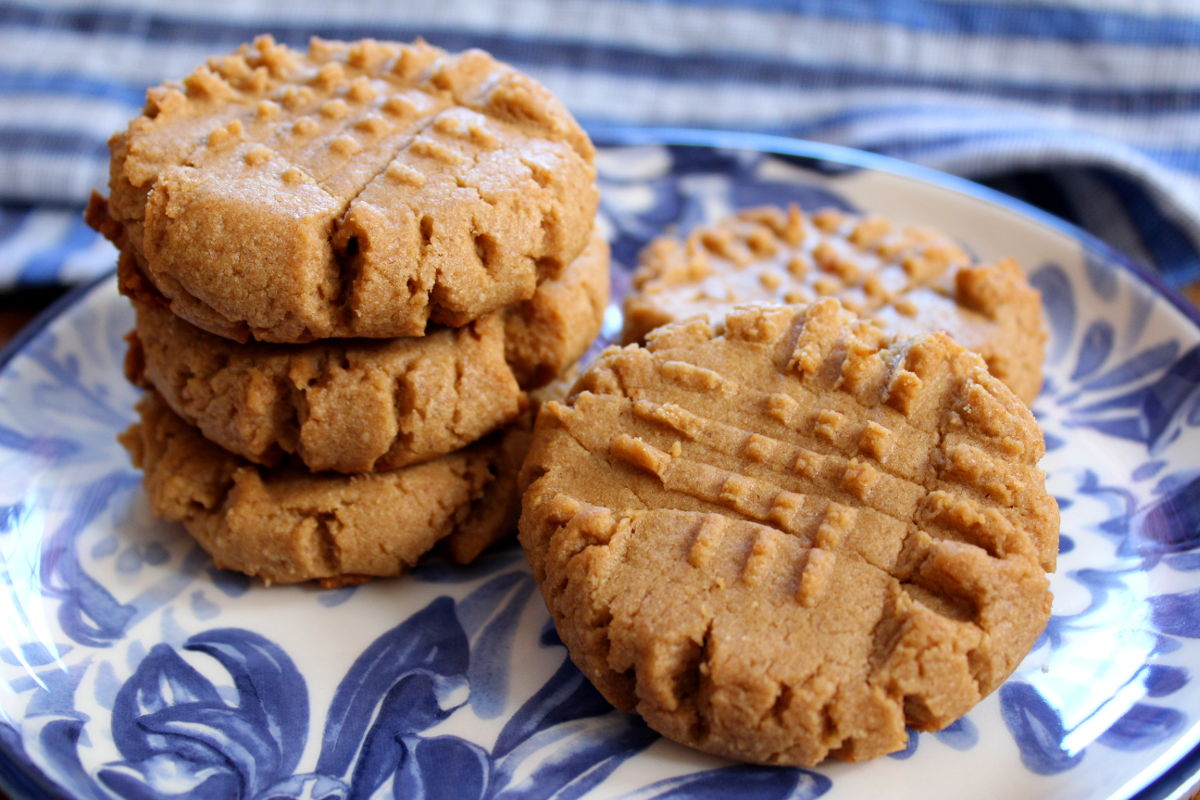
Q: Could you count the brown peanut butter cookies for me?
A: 5